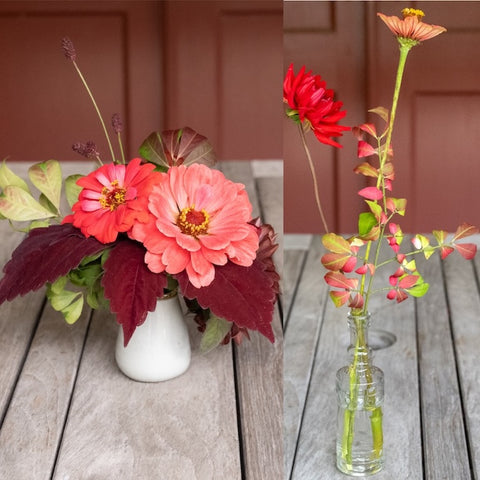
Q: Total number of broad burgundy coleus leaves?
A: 3